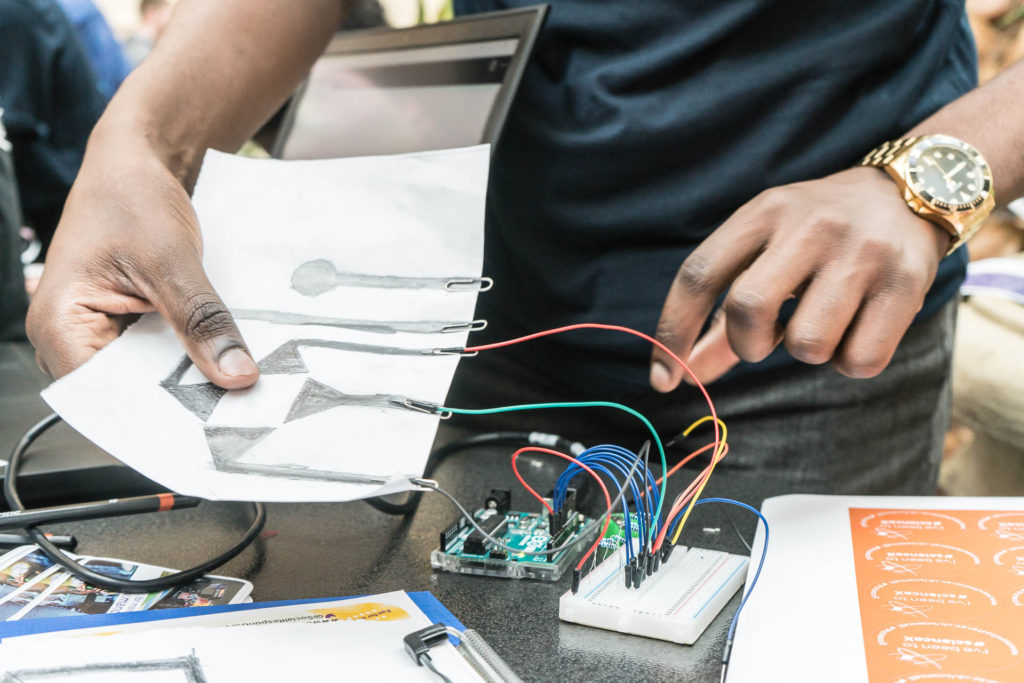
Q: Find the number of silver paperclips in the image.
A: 5